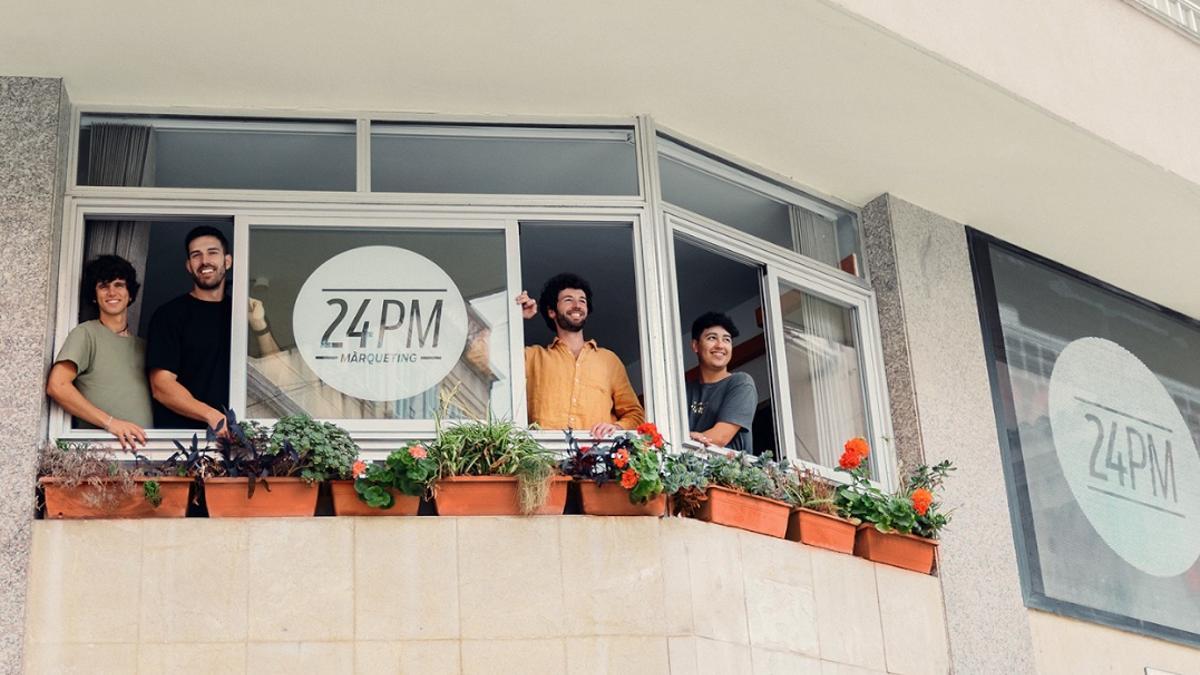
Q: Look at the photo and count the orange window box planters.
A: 8